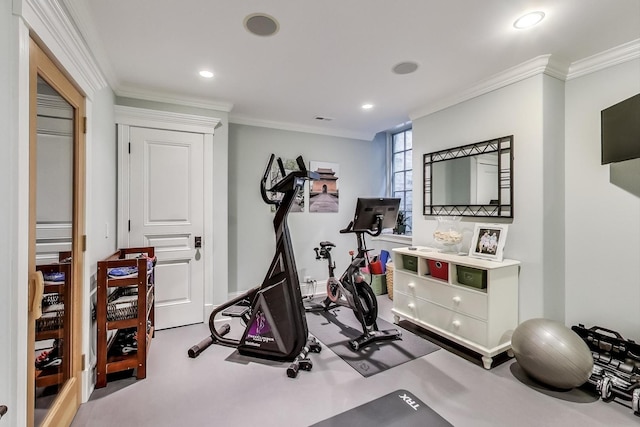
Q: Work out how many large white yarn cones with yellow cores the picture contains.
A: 0